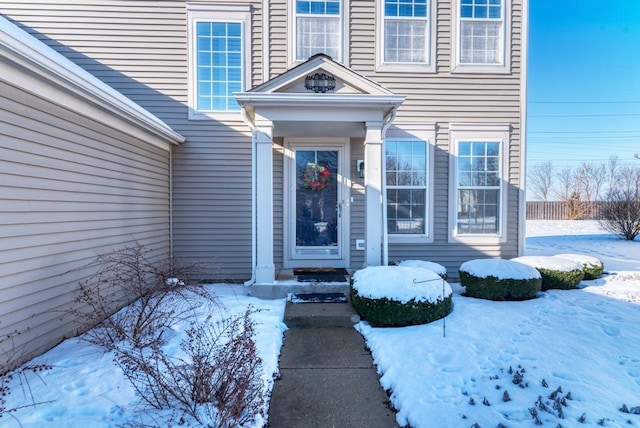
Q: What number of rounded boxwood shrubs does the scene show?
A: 5